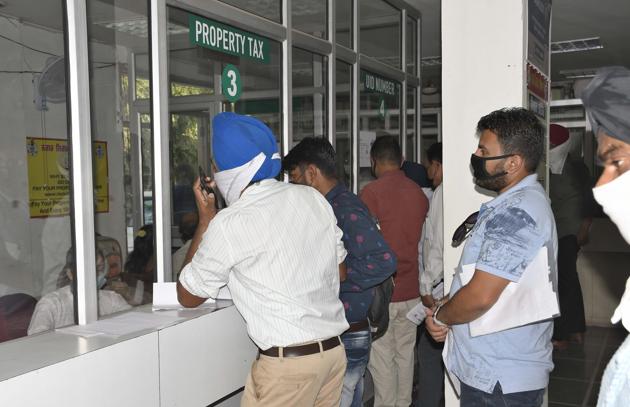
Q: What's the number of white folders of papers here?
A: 1